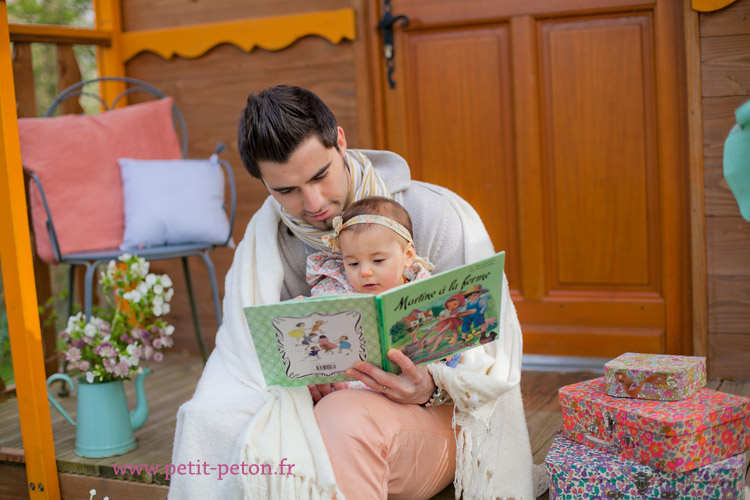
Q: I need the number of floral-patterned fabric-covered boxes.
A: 3